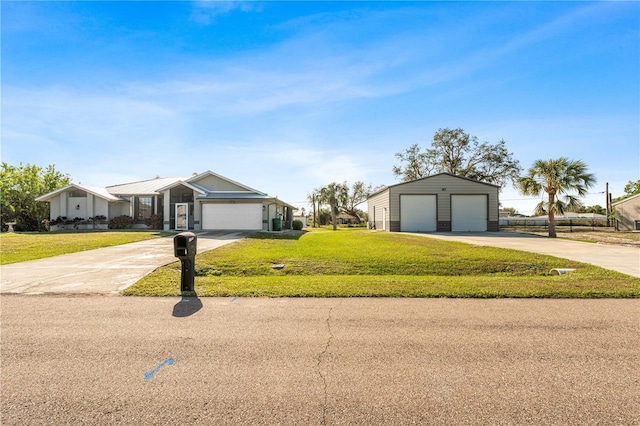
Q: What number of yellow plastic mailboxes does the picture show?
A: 0